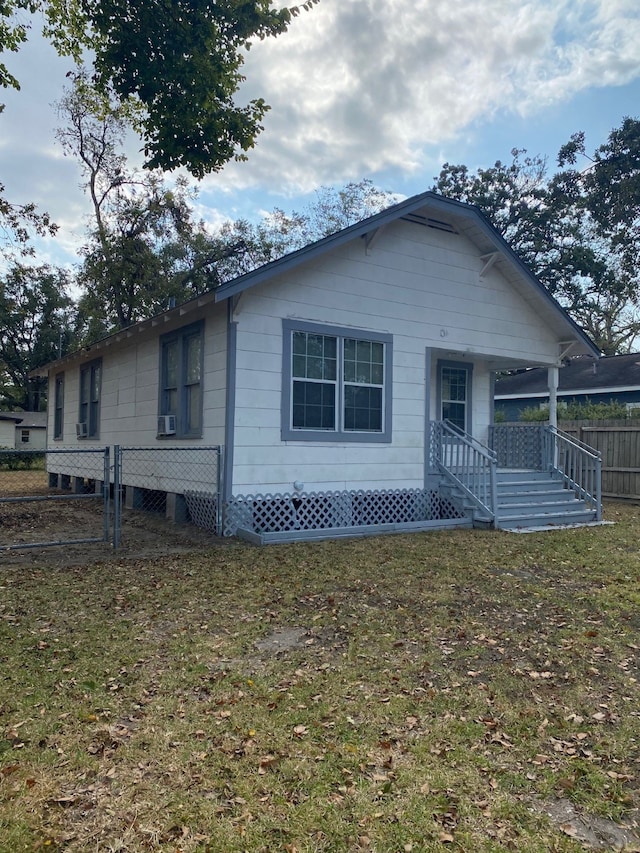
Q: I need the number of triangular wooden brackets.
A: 4